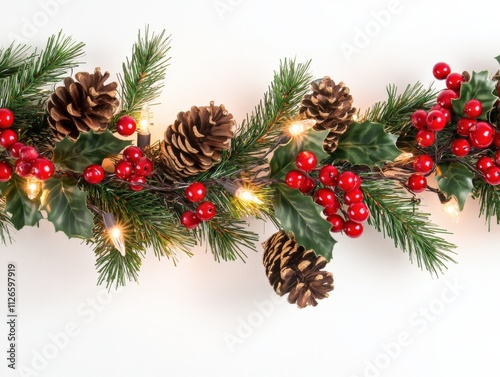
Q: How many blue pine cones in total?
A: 0